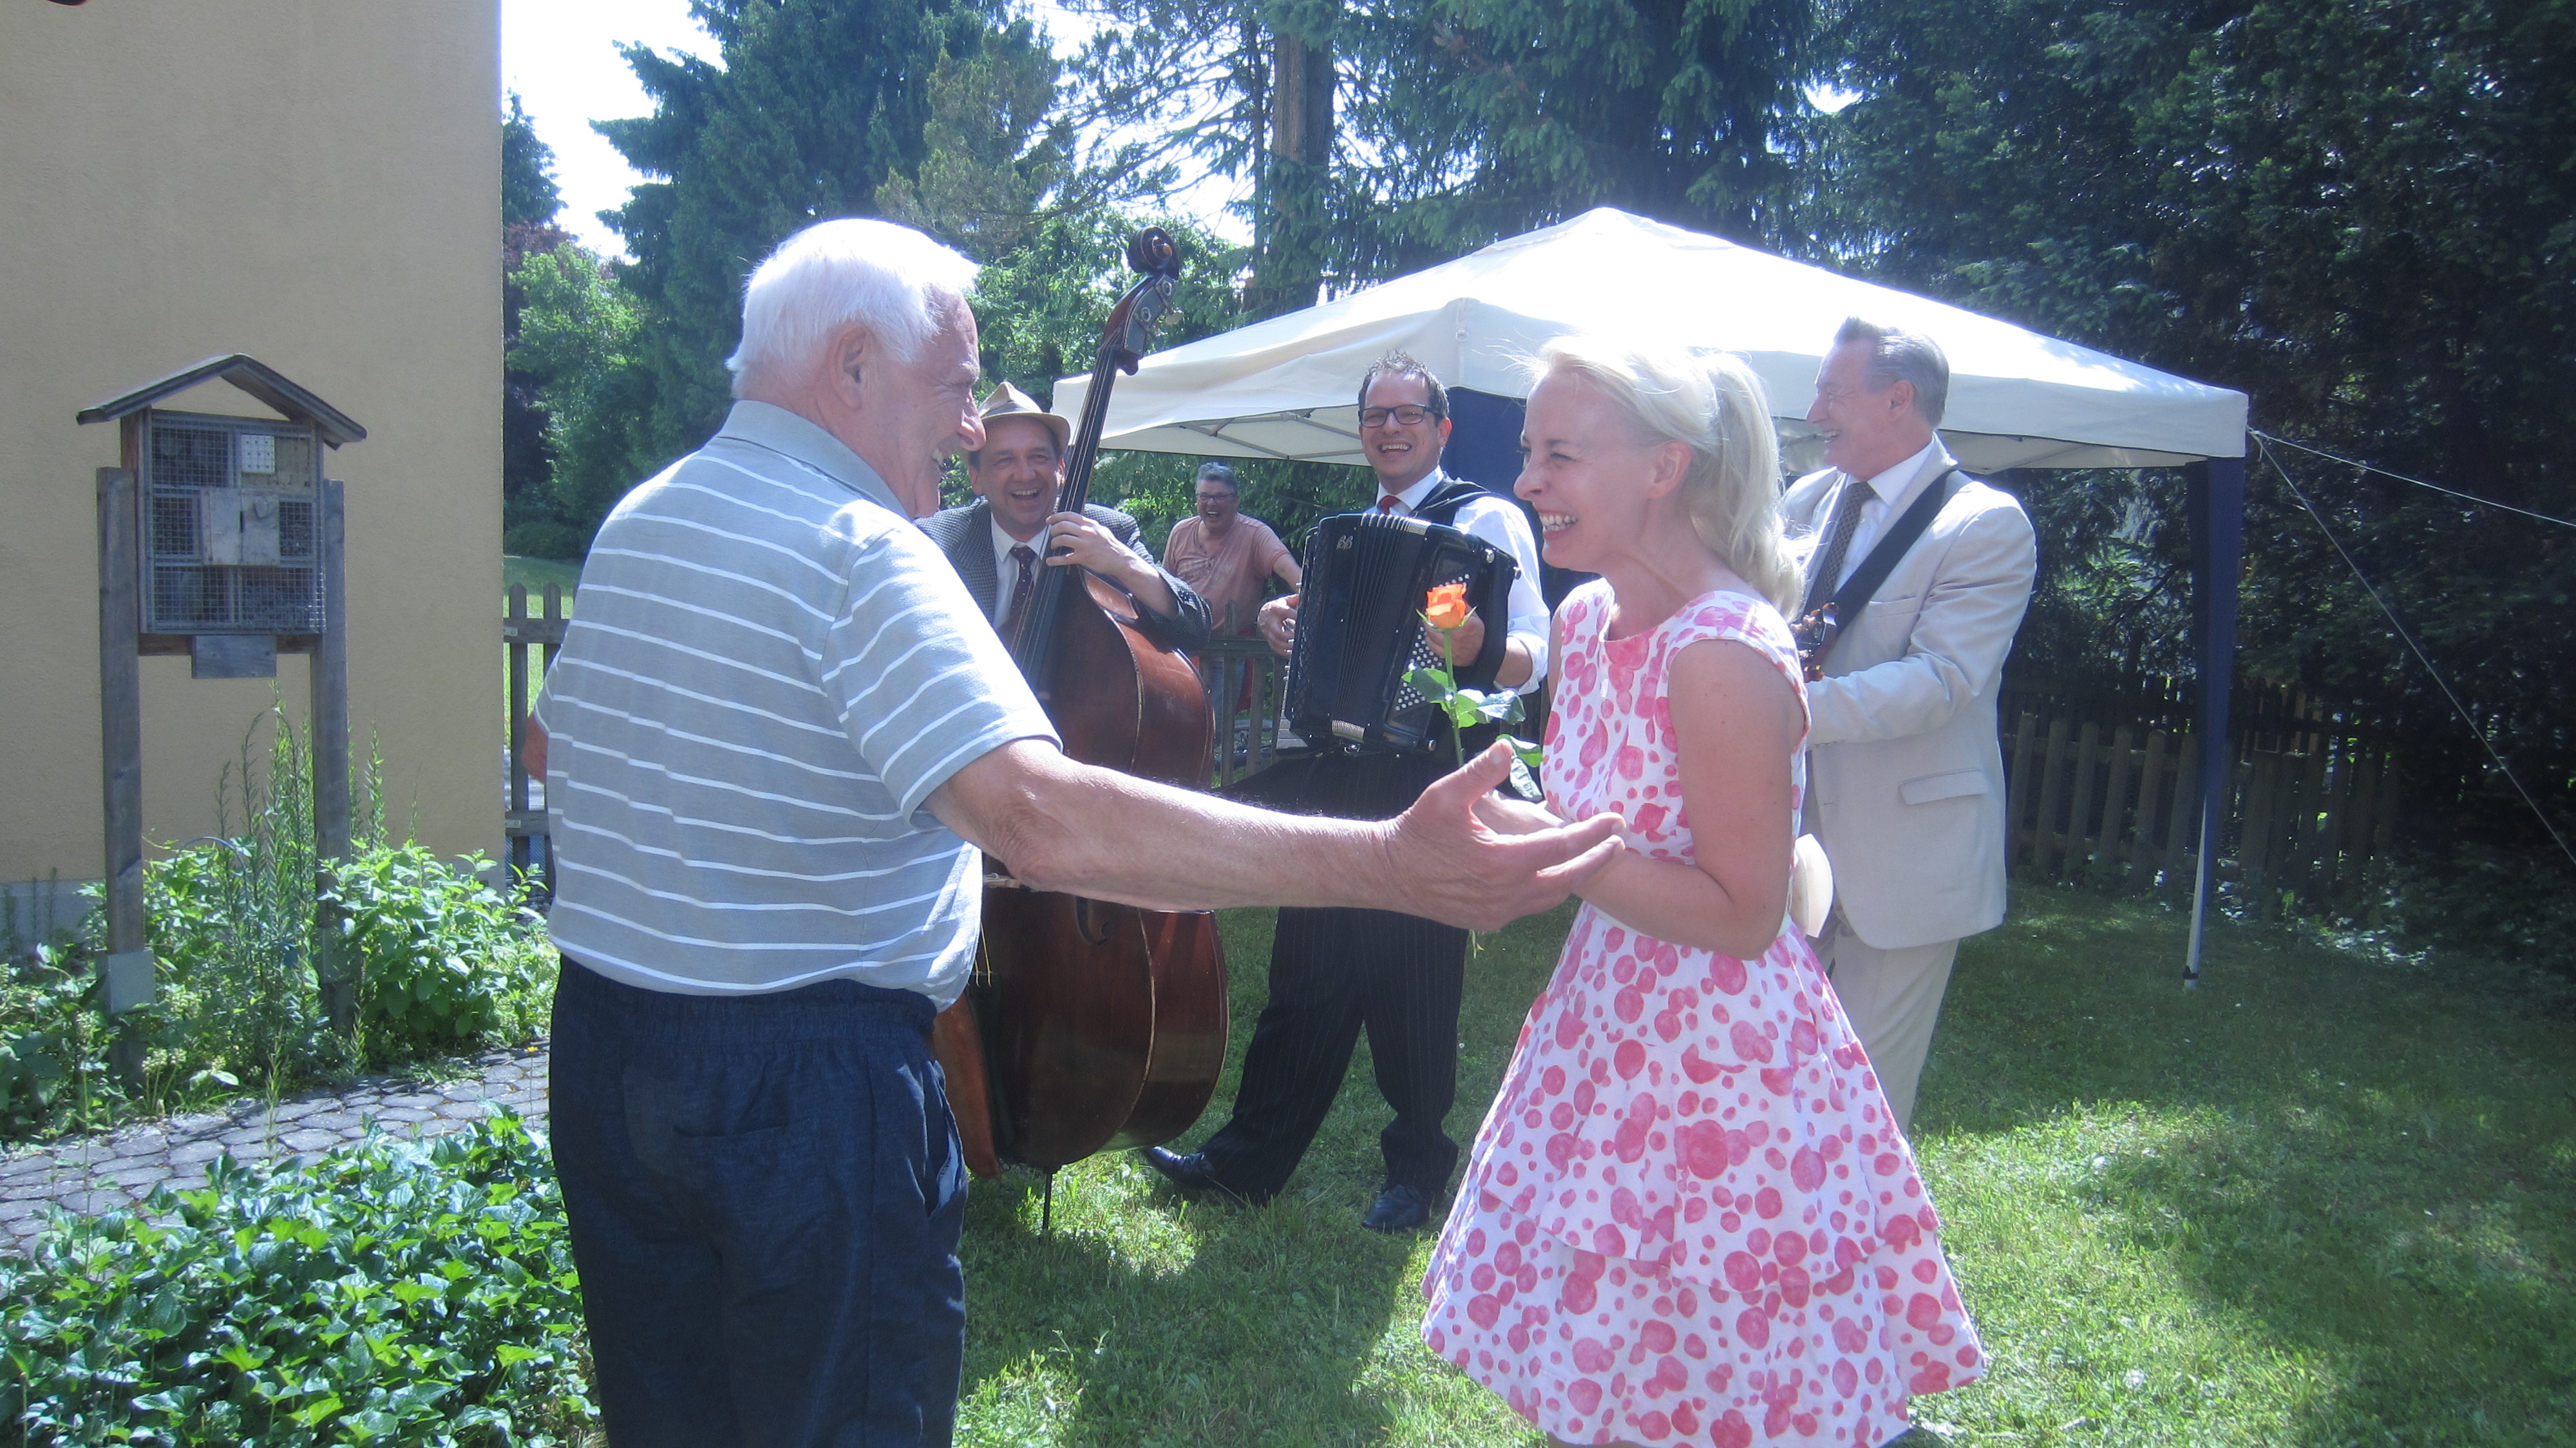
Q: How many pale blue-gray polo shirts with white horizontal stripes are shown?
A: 1